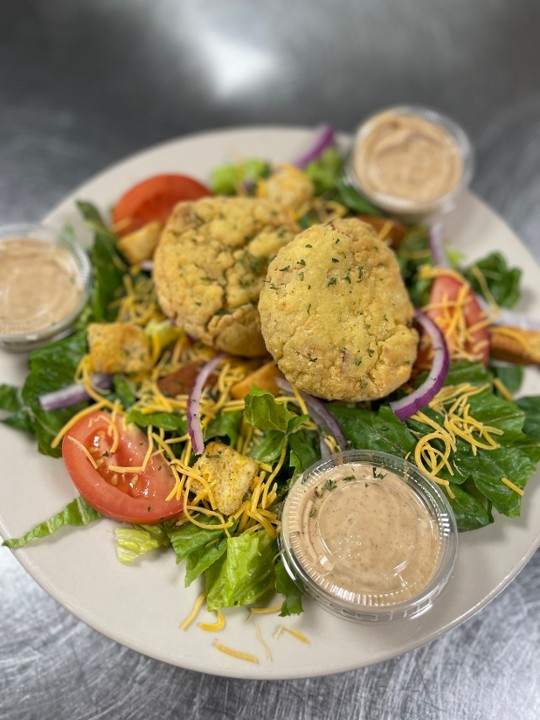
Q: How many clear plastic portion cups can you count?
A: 3